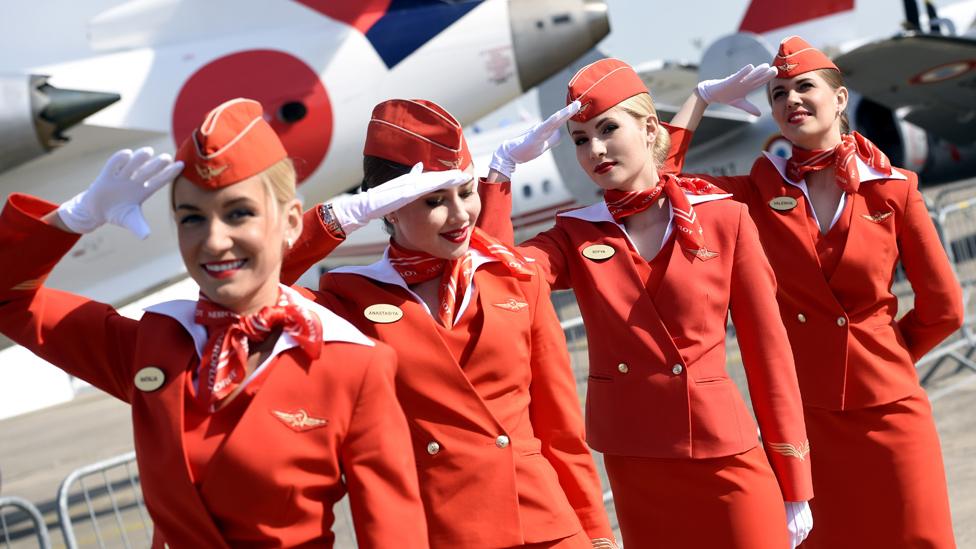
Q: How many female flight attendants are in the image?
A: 4